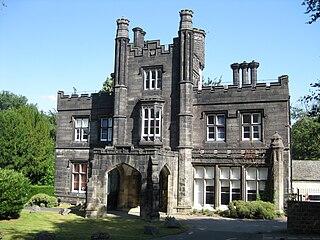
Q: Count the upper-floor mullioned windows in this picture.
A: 6